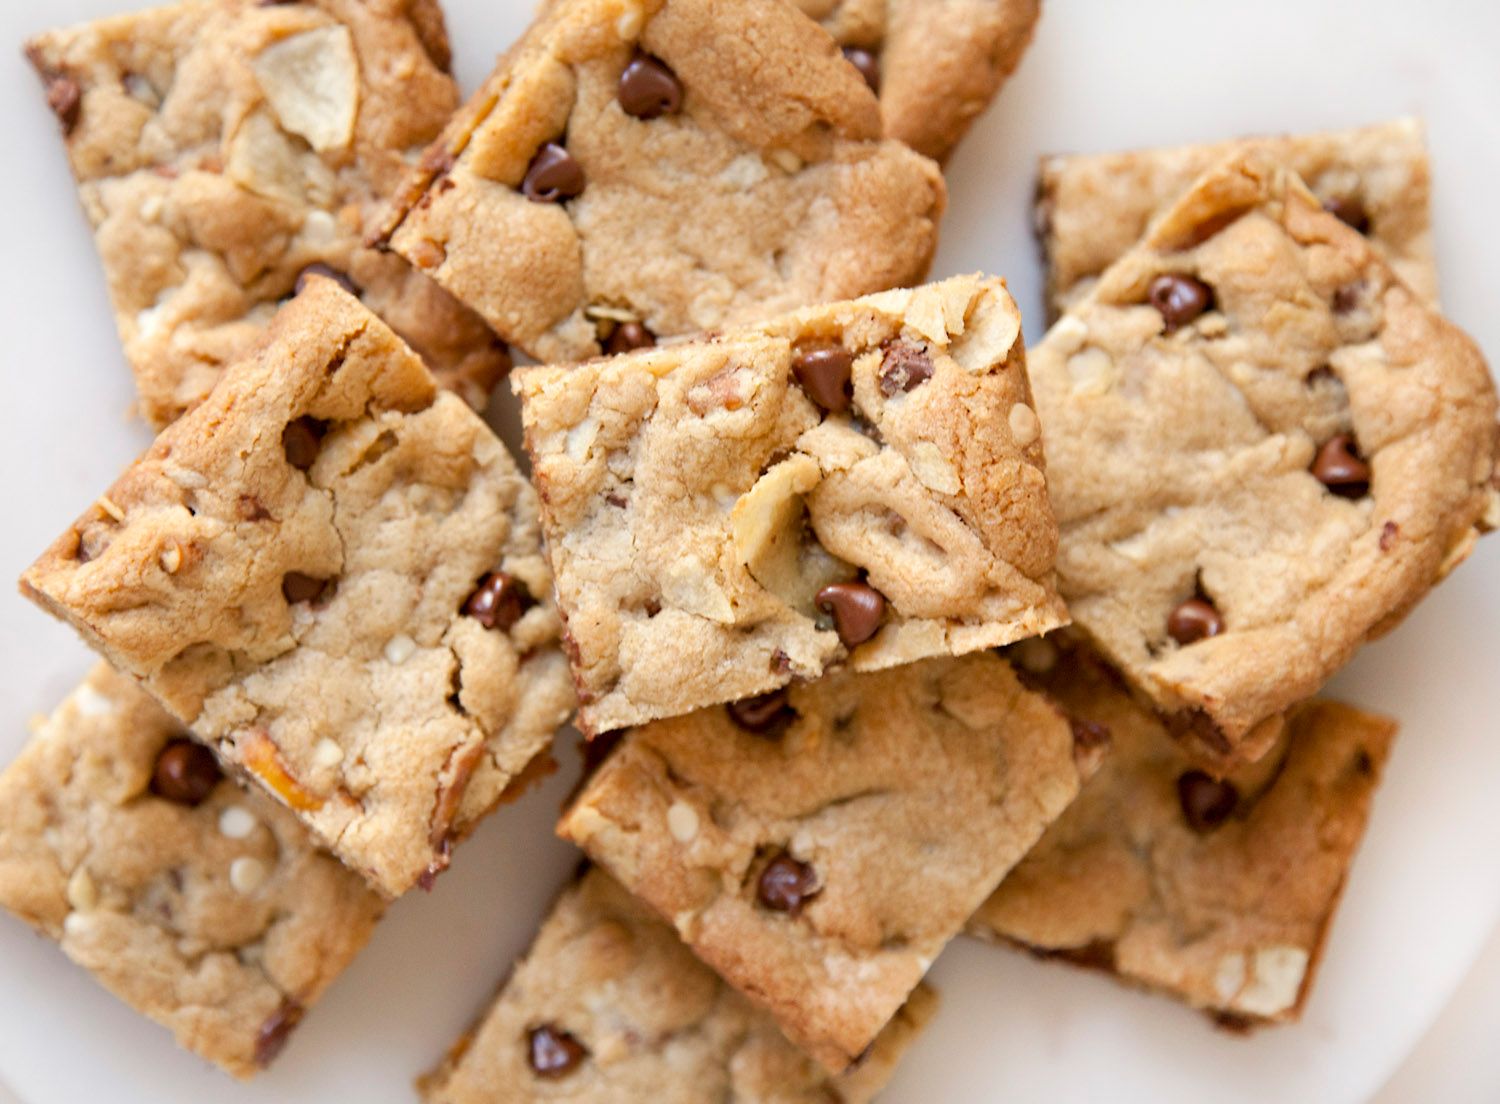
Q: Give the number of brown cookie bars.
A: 11